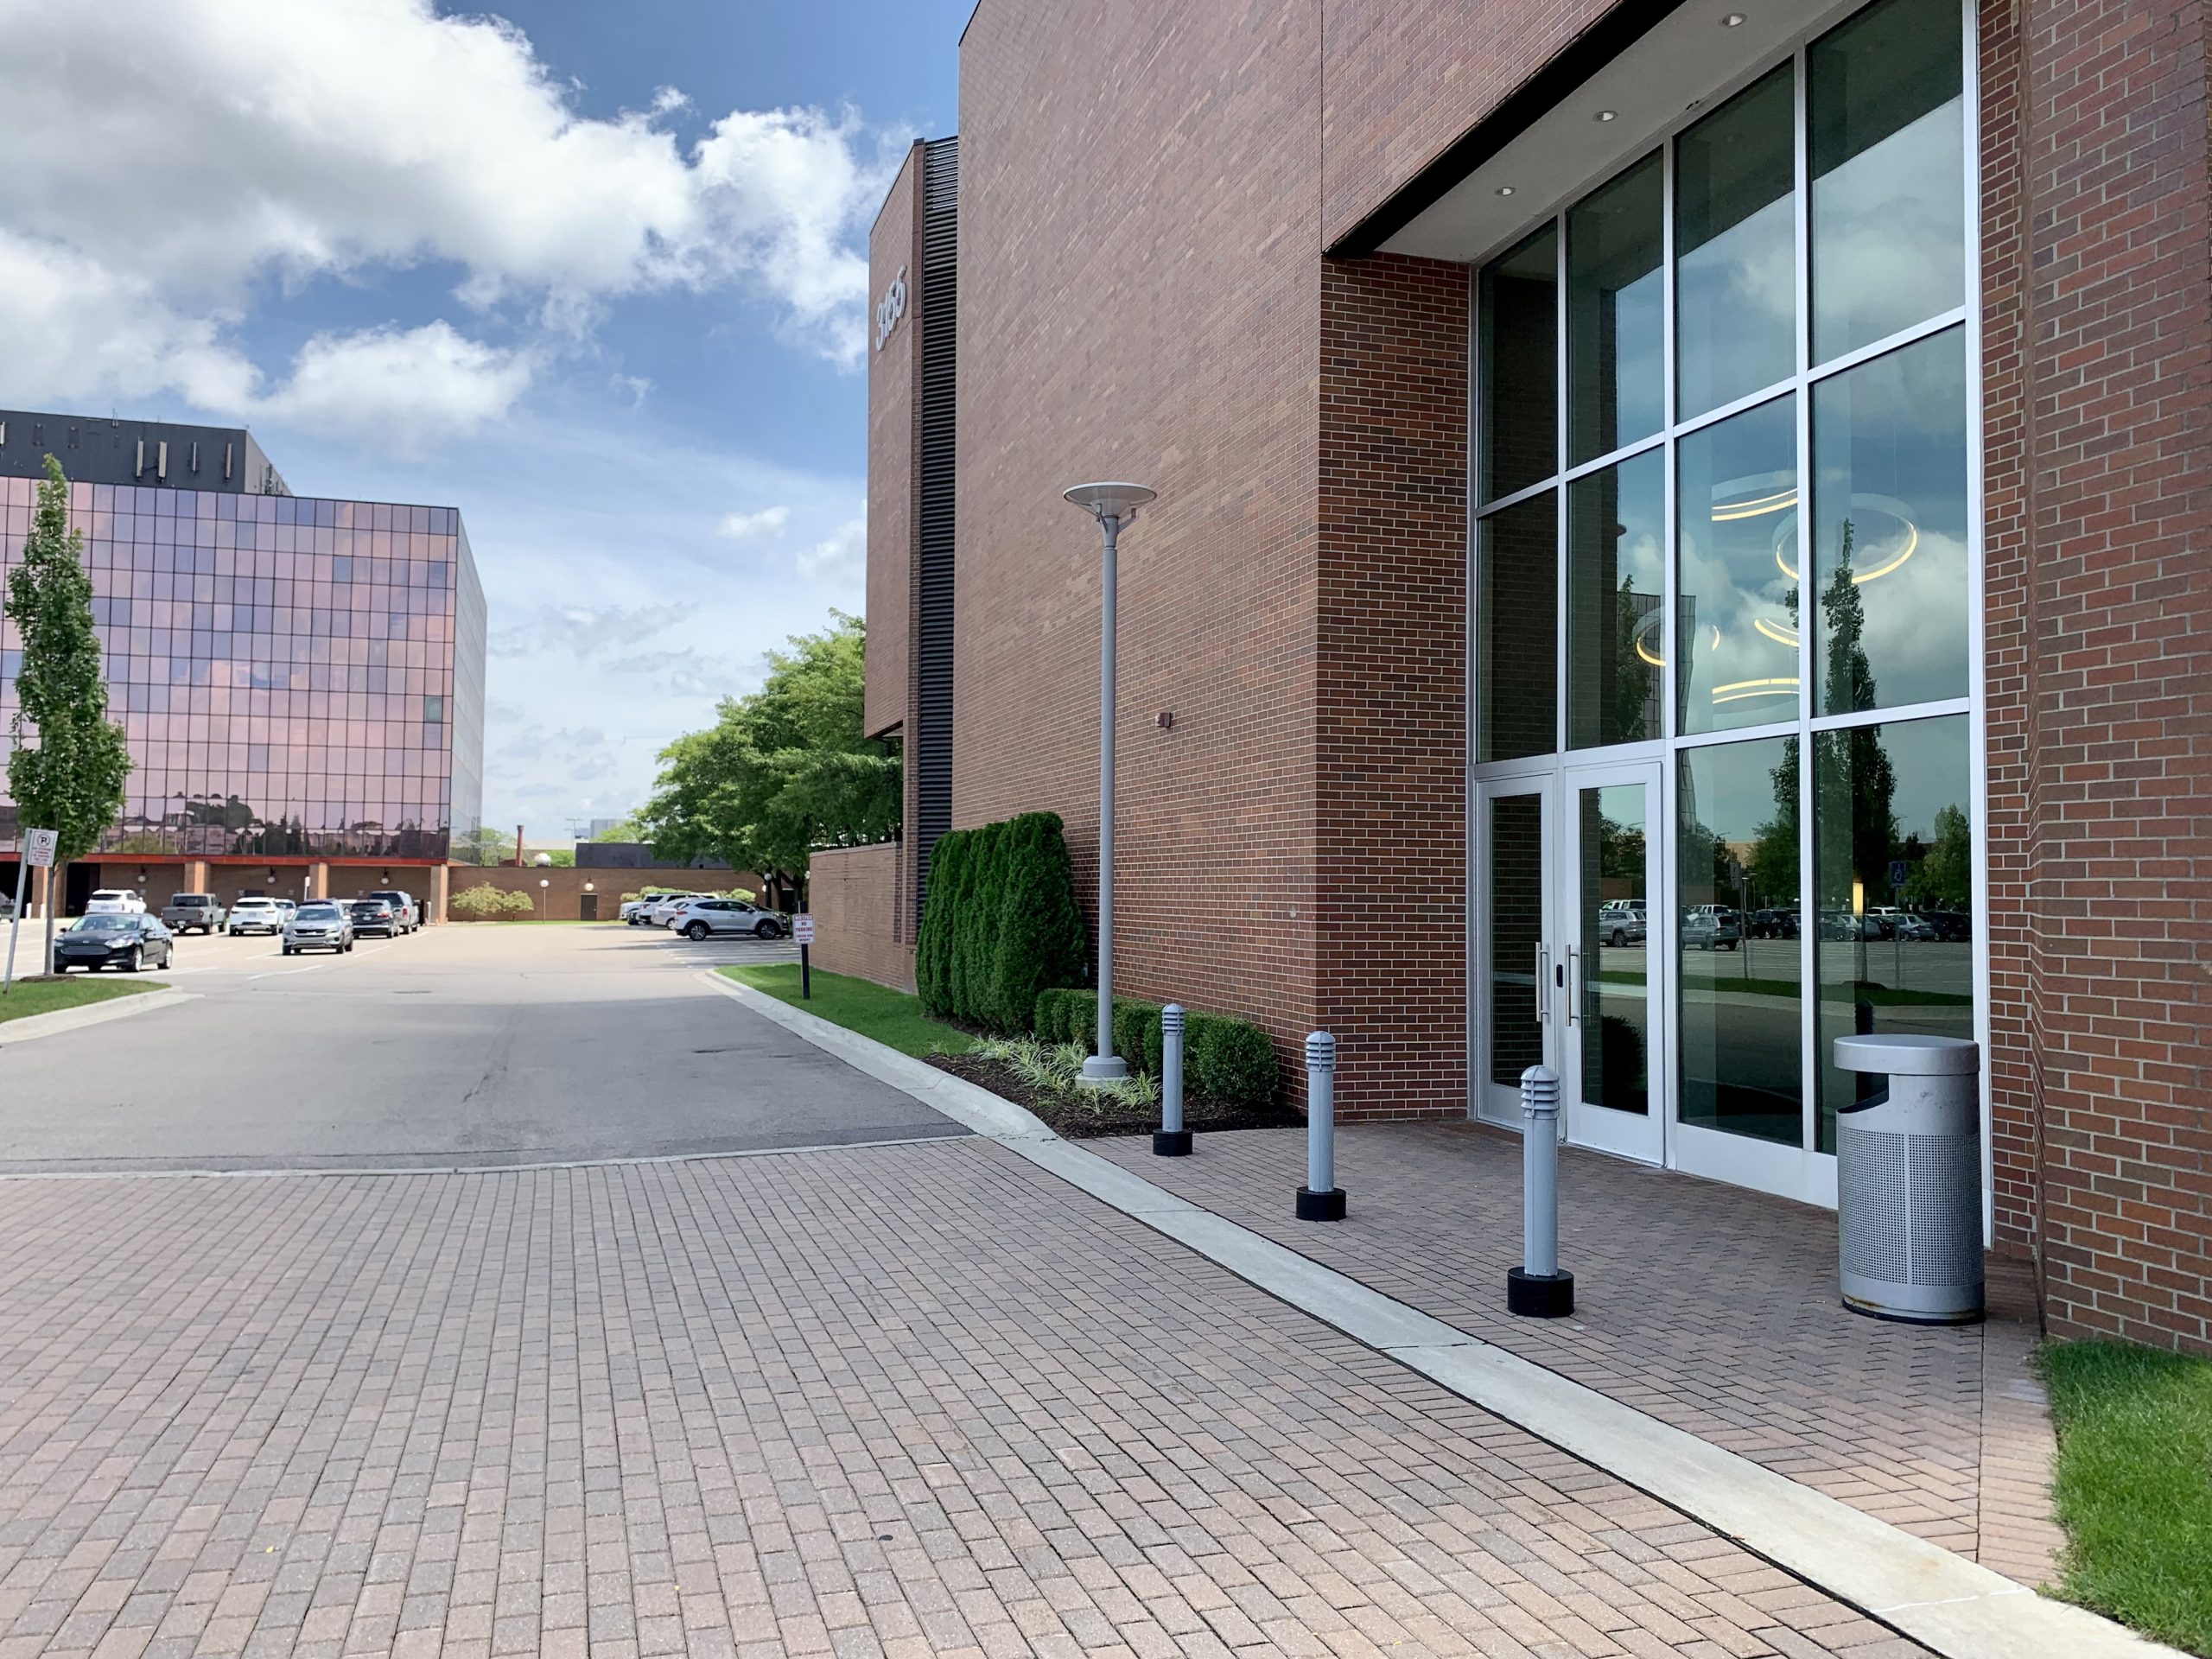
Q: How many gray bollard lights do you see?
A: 3